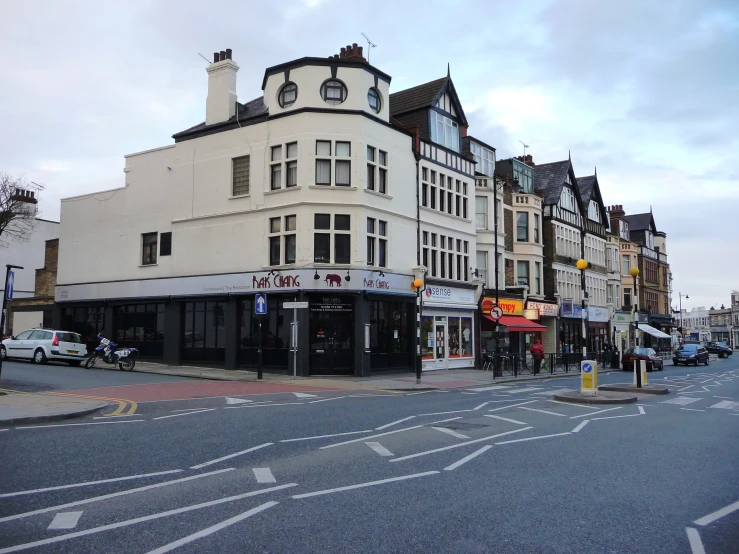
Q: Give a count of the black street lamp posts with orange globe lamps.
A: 3